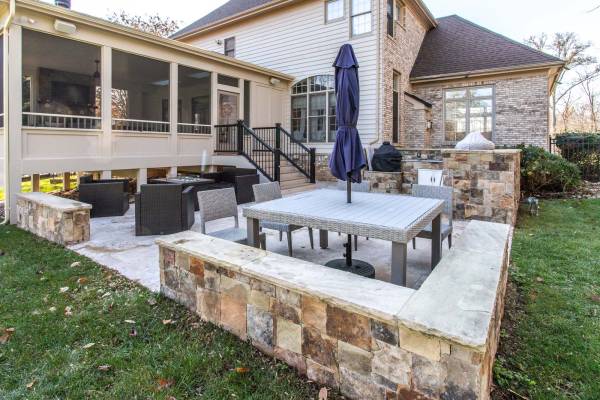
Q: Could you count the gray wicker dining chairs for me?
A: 4